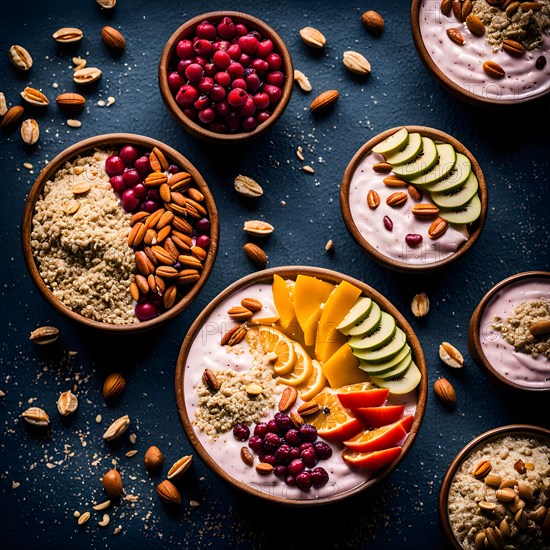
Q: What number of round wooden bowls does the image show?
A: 7